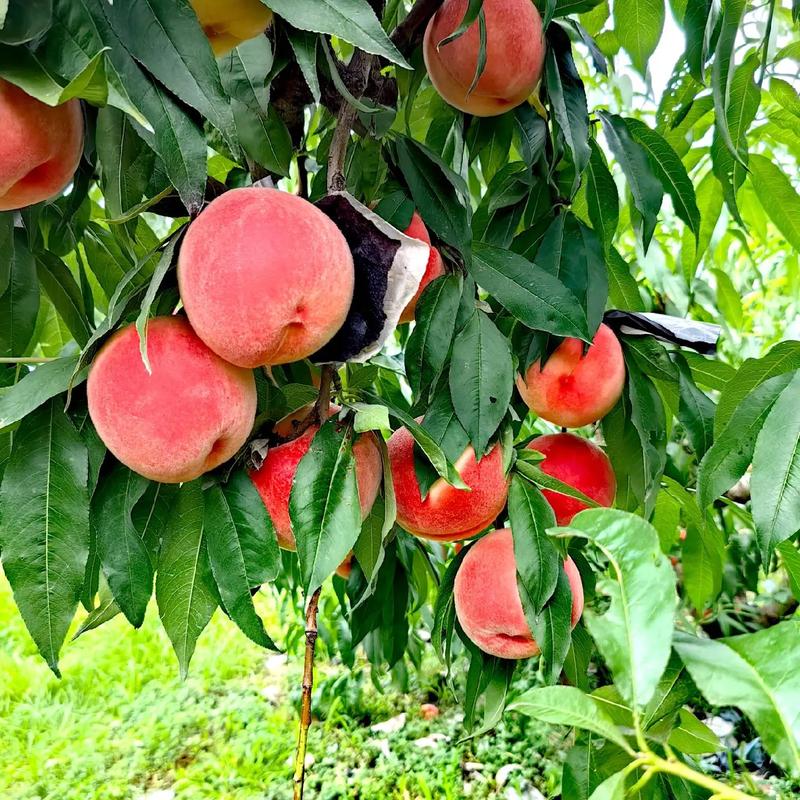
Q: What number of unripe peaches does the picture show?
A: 1